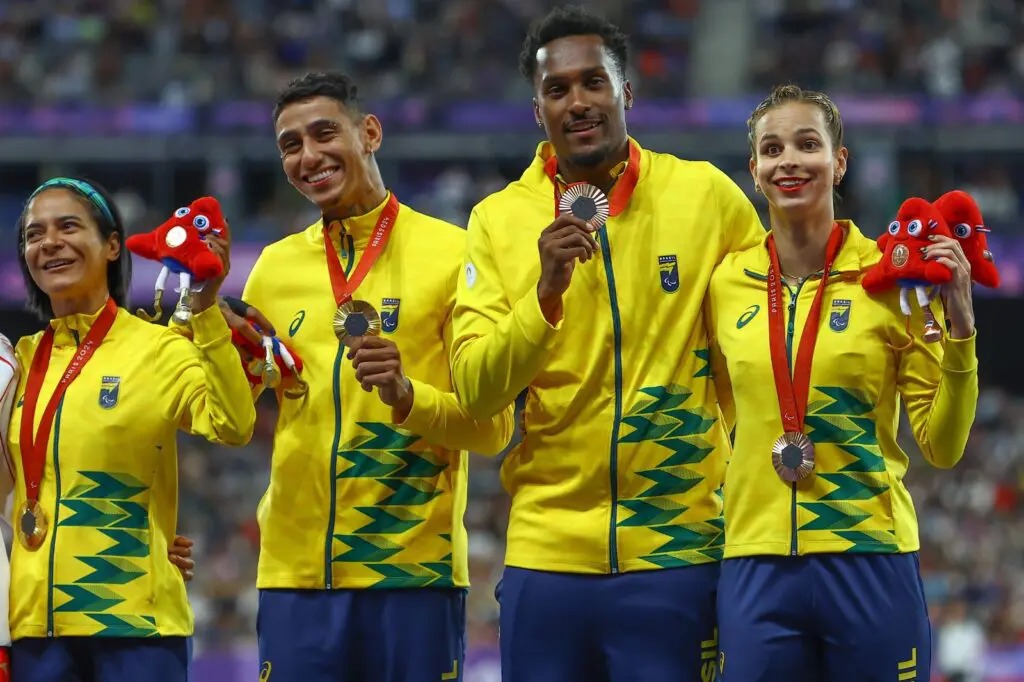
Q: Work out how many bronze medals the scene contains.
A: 2